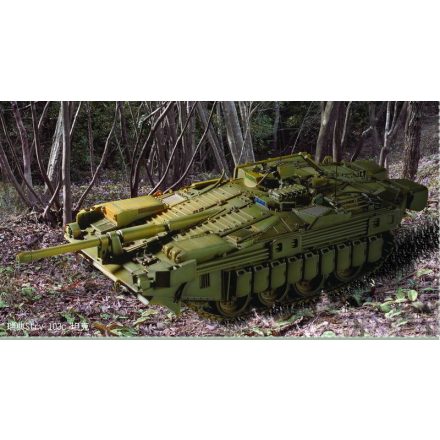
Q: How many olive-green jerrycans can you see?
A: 9